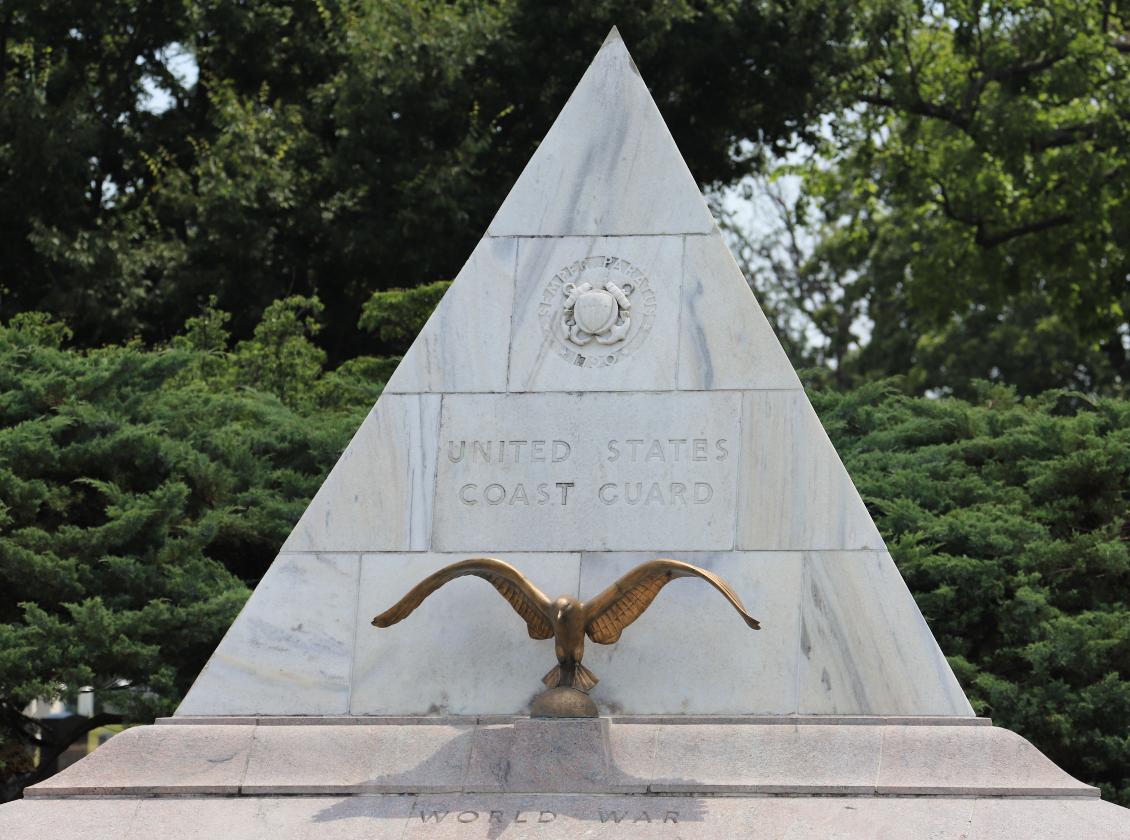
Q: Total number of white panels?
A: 11